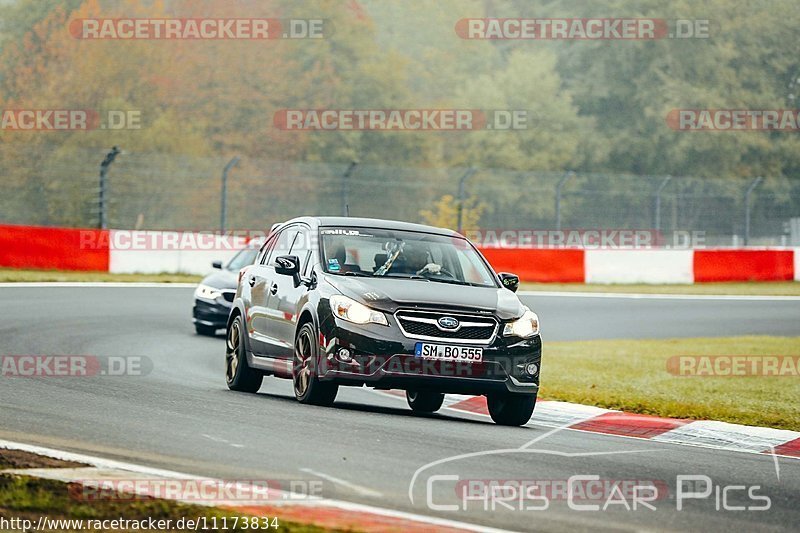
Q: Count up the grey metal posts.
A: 7